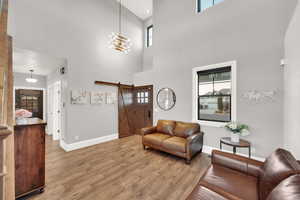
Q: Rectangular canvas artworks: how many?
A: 3